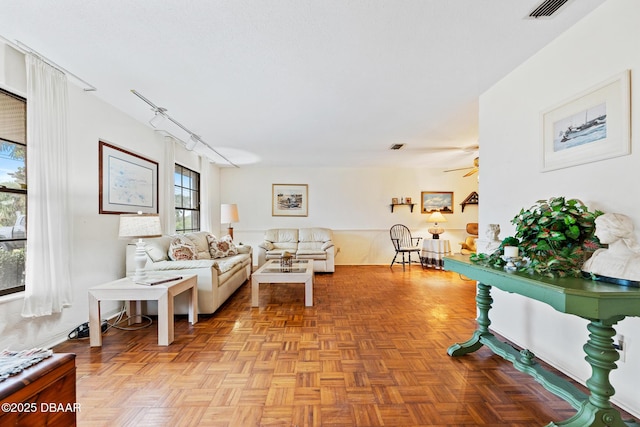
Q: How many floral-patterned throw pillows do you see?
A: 2